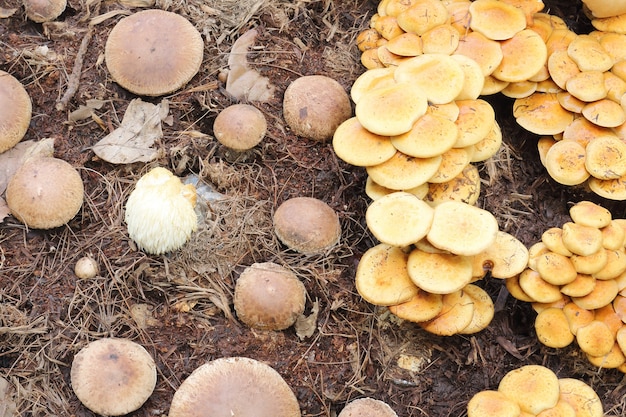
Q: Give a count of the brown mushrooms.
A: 12